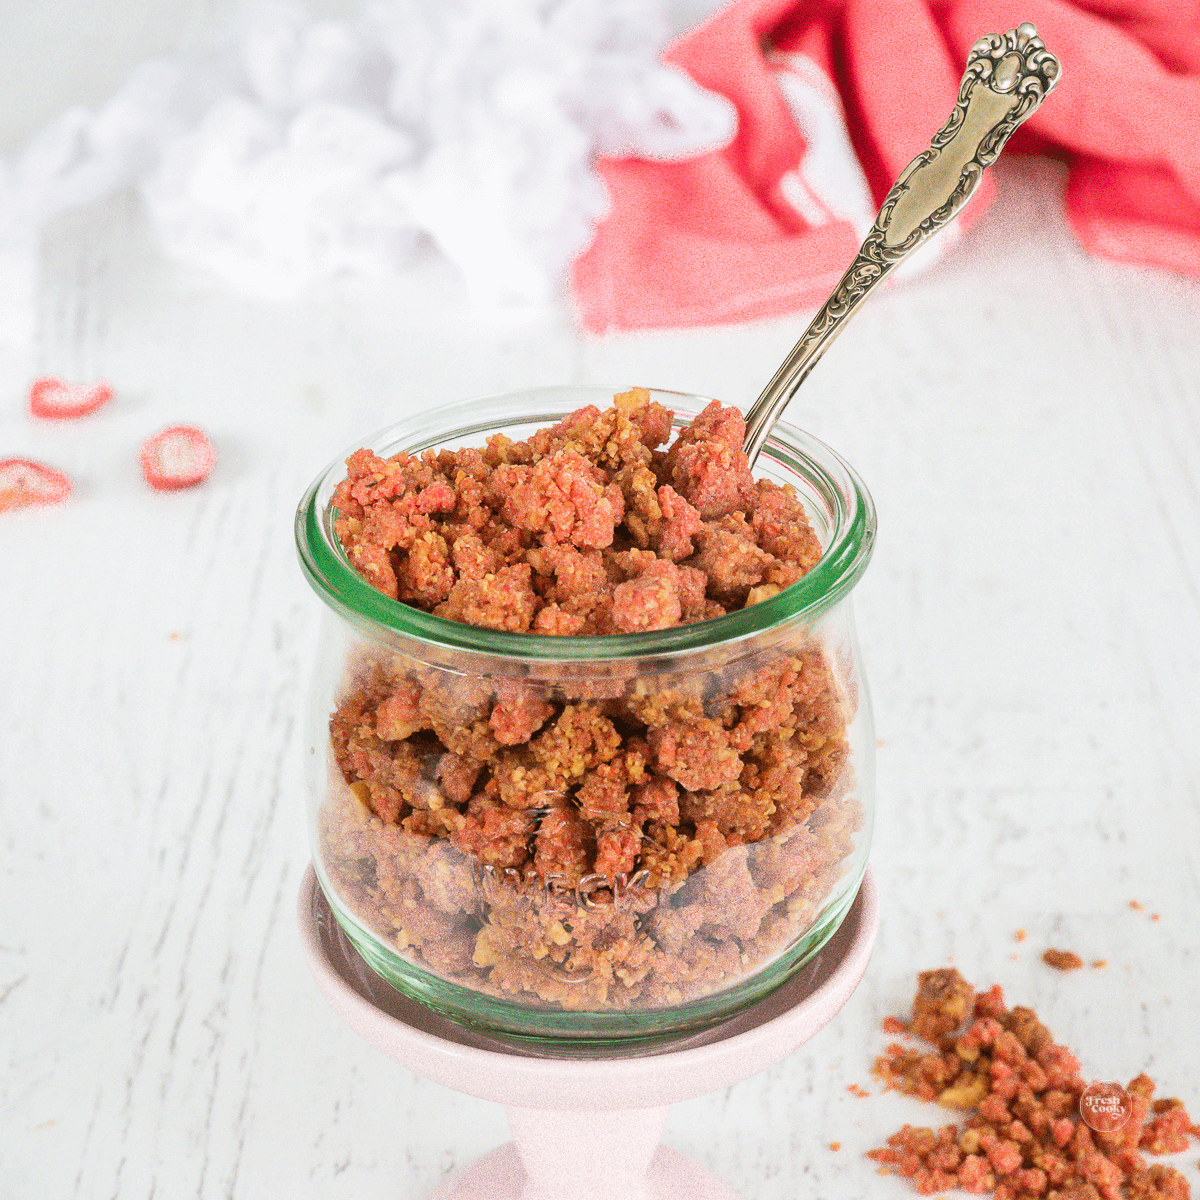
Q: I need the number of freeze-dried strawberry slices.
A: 3